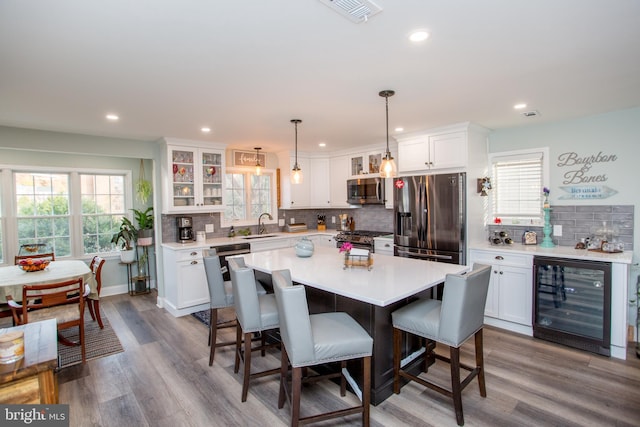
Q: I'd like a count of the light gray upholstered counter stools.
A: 4